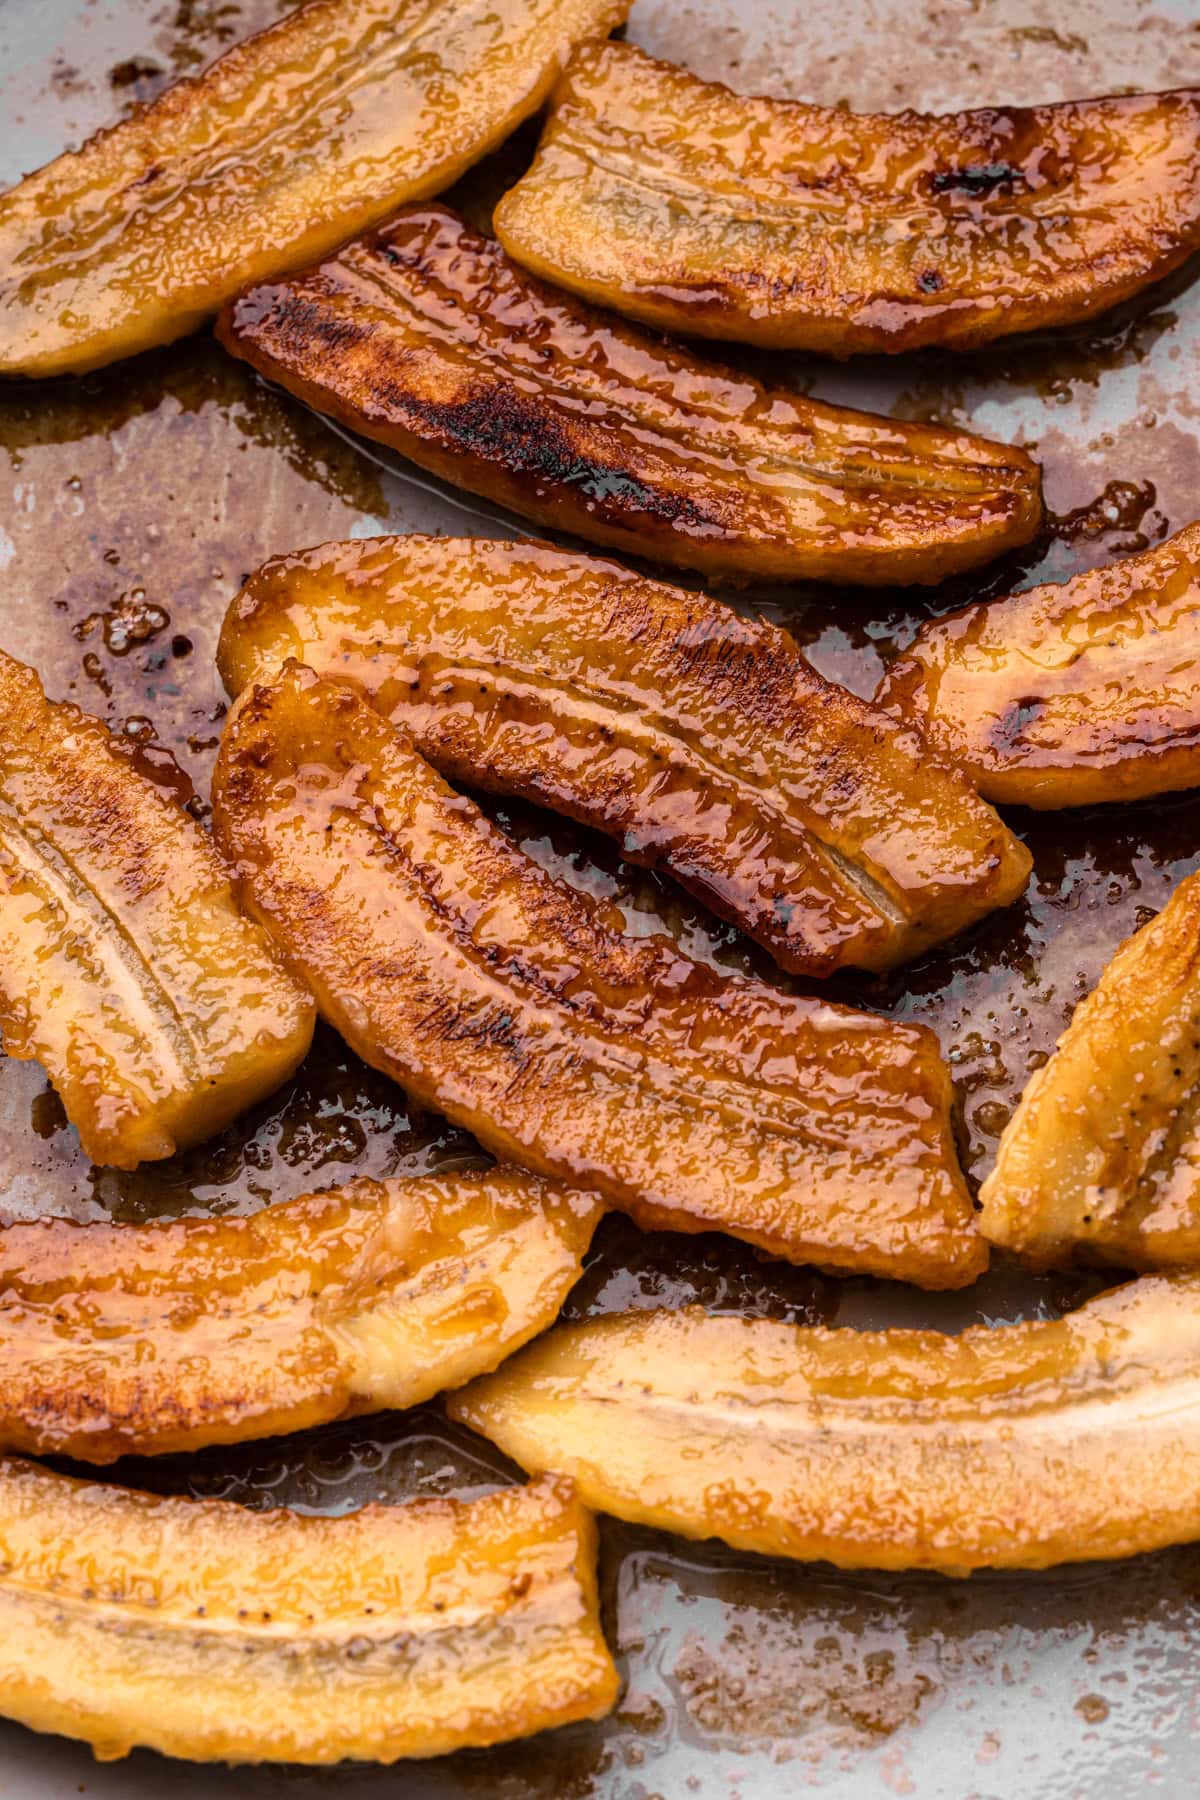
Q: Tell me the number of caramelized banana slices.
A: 11